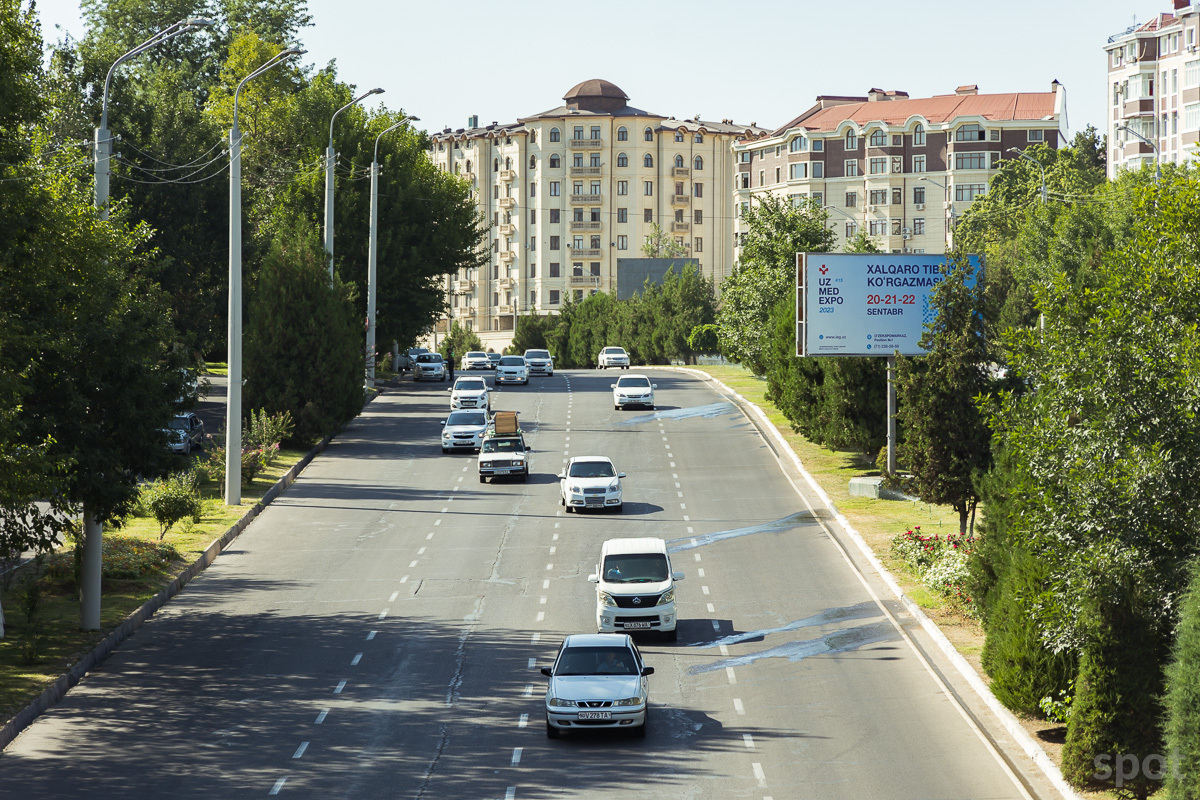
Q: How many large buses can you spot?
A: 0